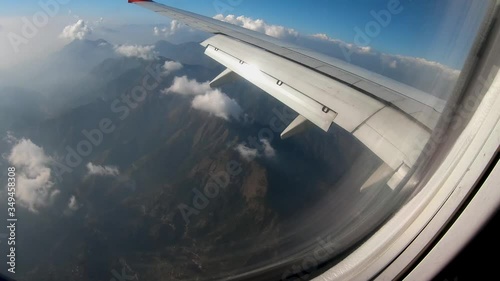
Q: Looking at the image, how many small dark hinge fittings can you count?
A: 4